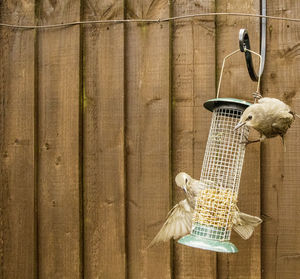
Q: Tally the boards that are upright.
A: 7